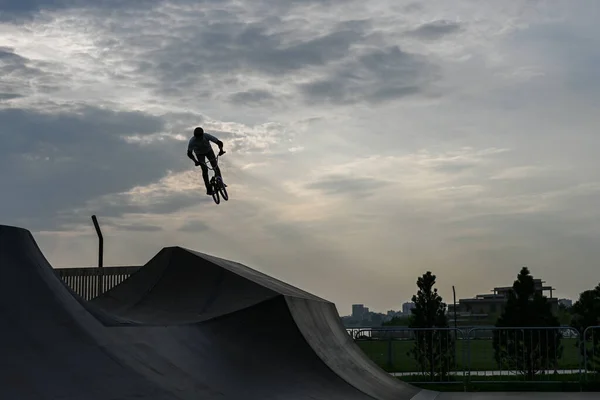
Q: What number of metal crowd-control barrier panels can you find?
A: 3